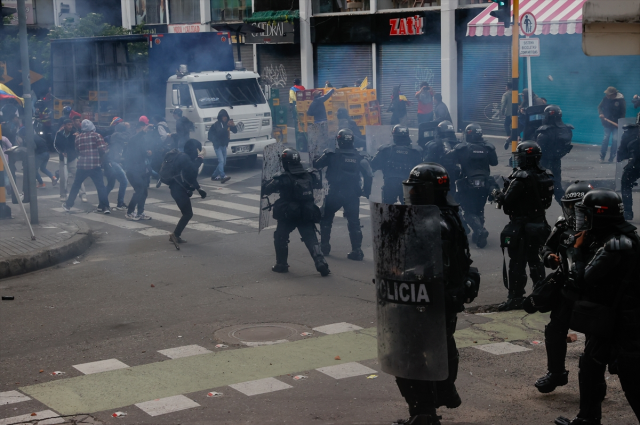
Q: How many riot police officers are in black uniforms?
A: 11